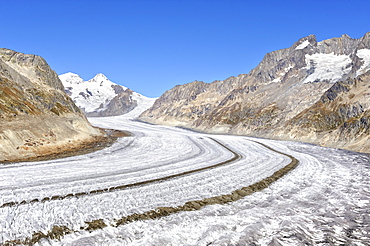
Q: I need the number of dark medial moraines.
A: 2